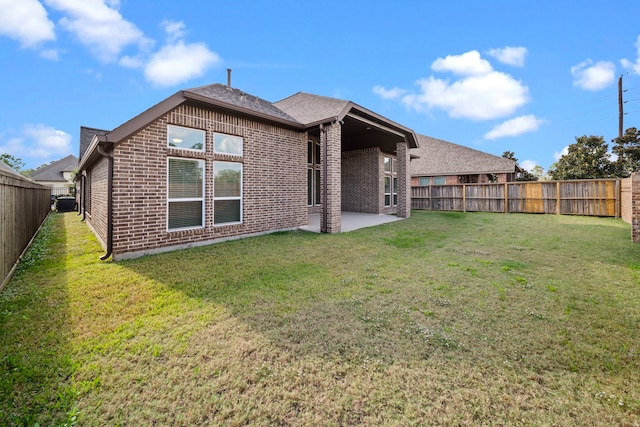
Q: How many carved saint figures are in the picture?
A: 0